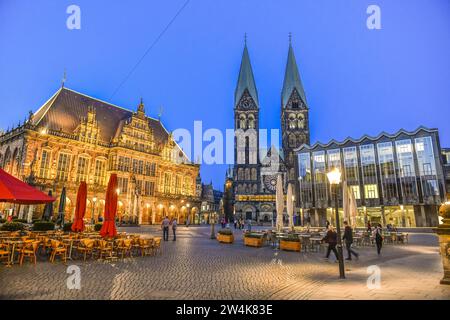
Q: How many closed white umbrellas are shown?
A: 4